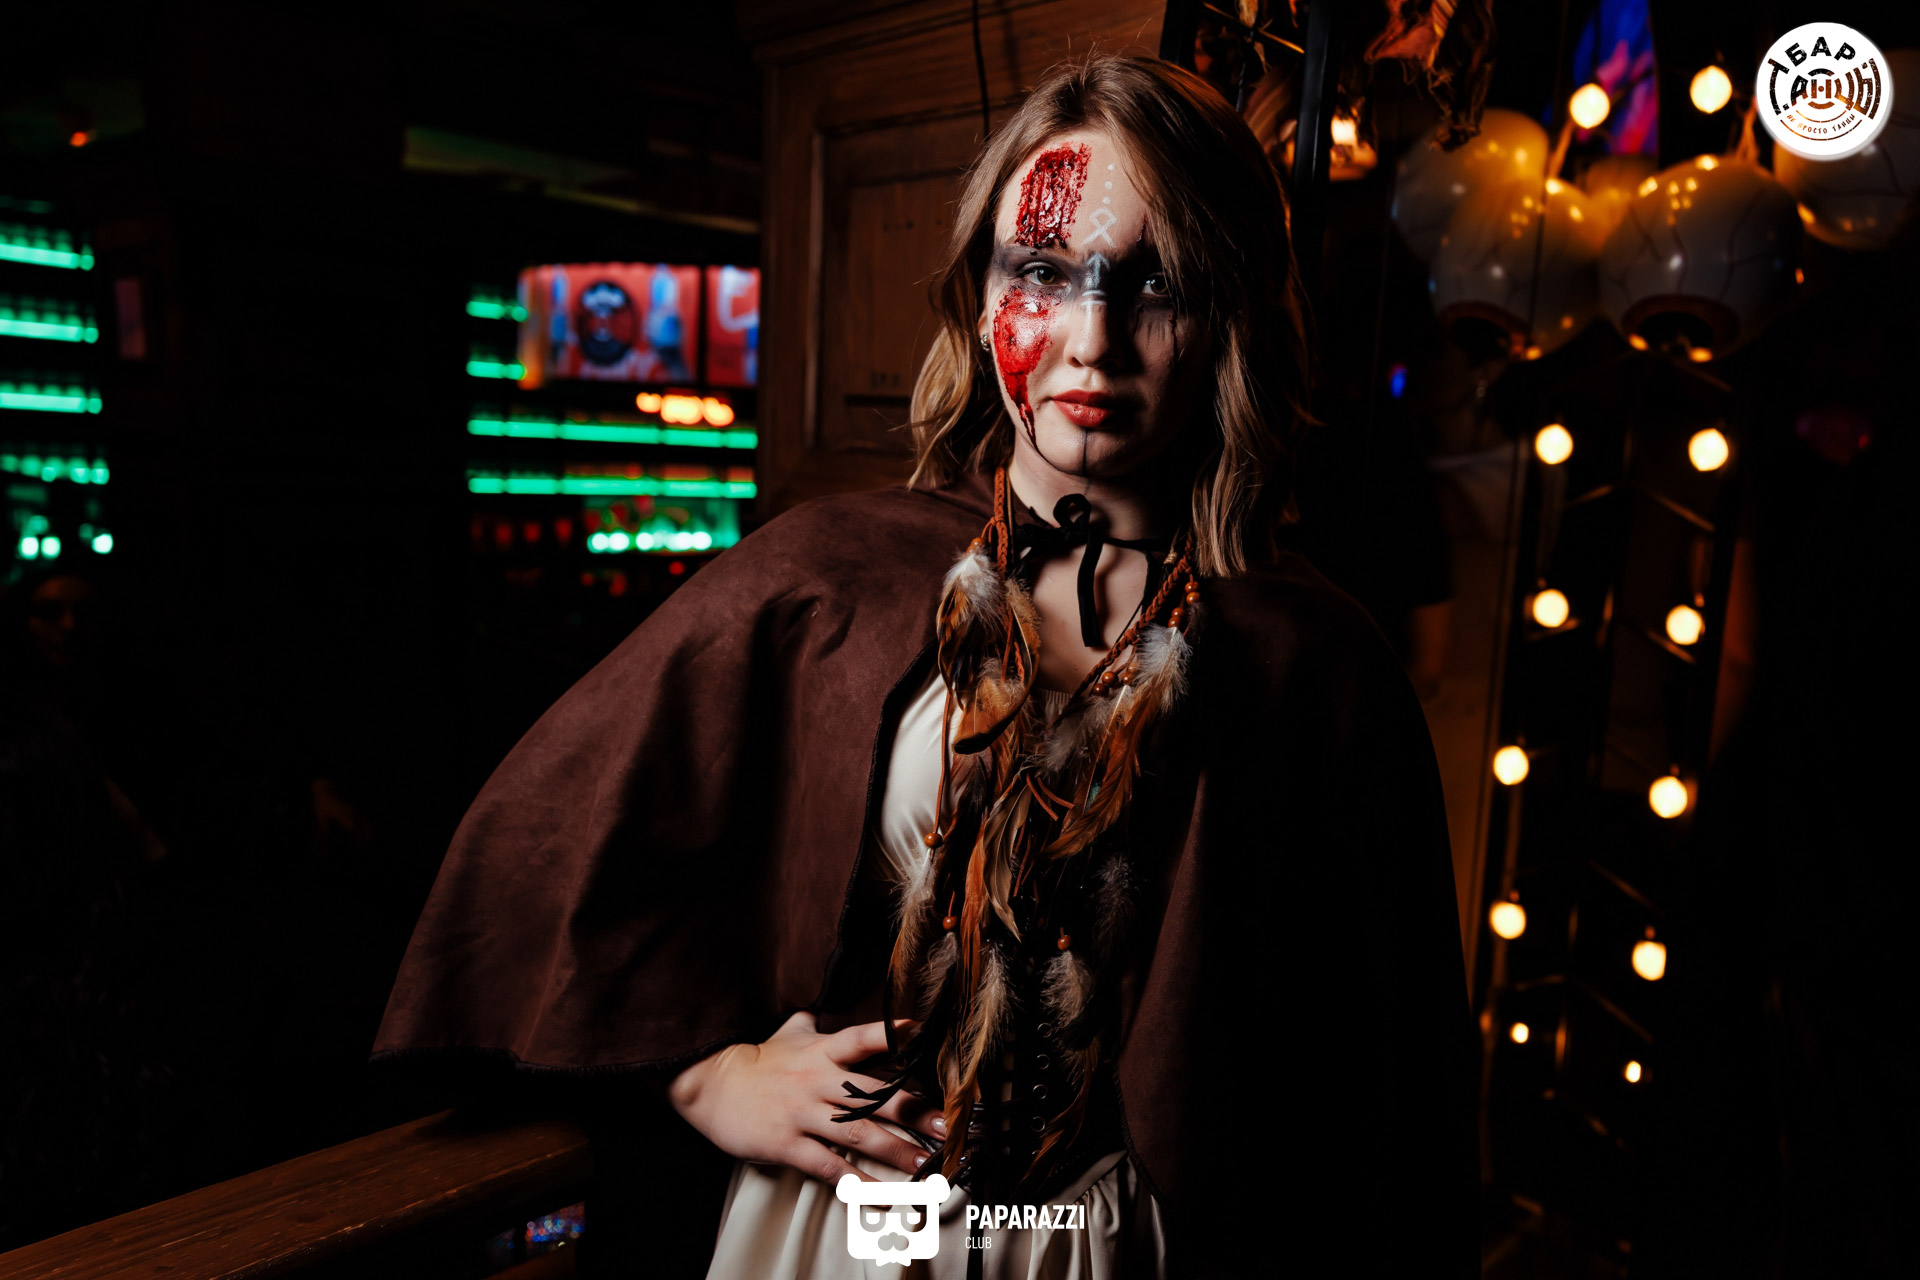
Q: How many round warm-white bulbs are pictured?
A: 12